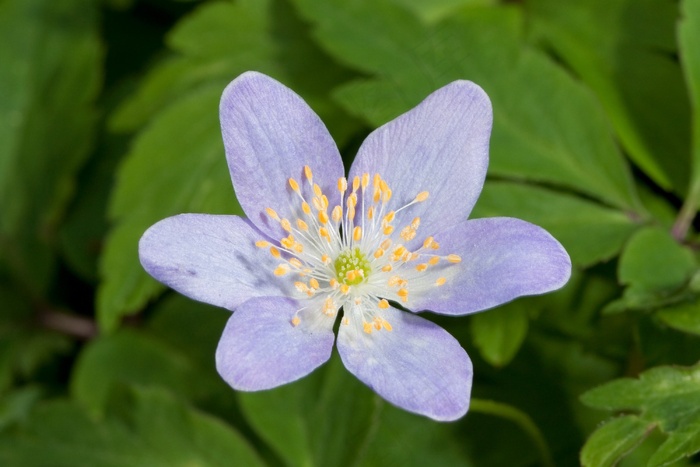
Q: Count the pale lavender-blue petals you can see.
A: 6